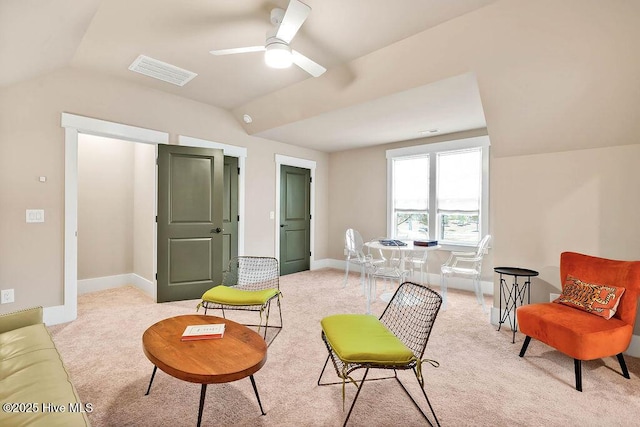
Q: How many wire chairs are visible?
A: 2